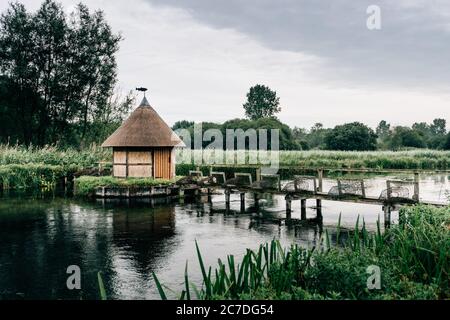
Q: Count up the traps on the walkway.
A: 7